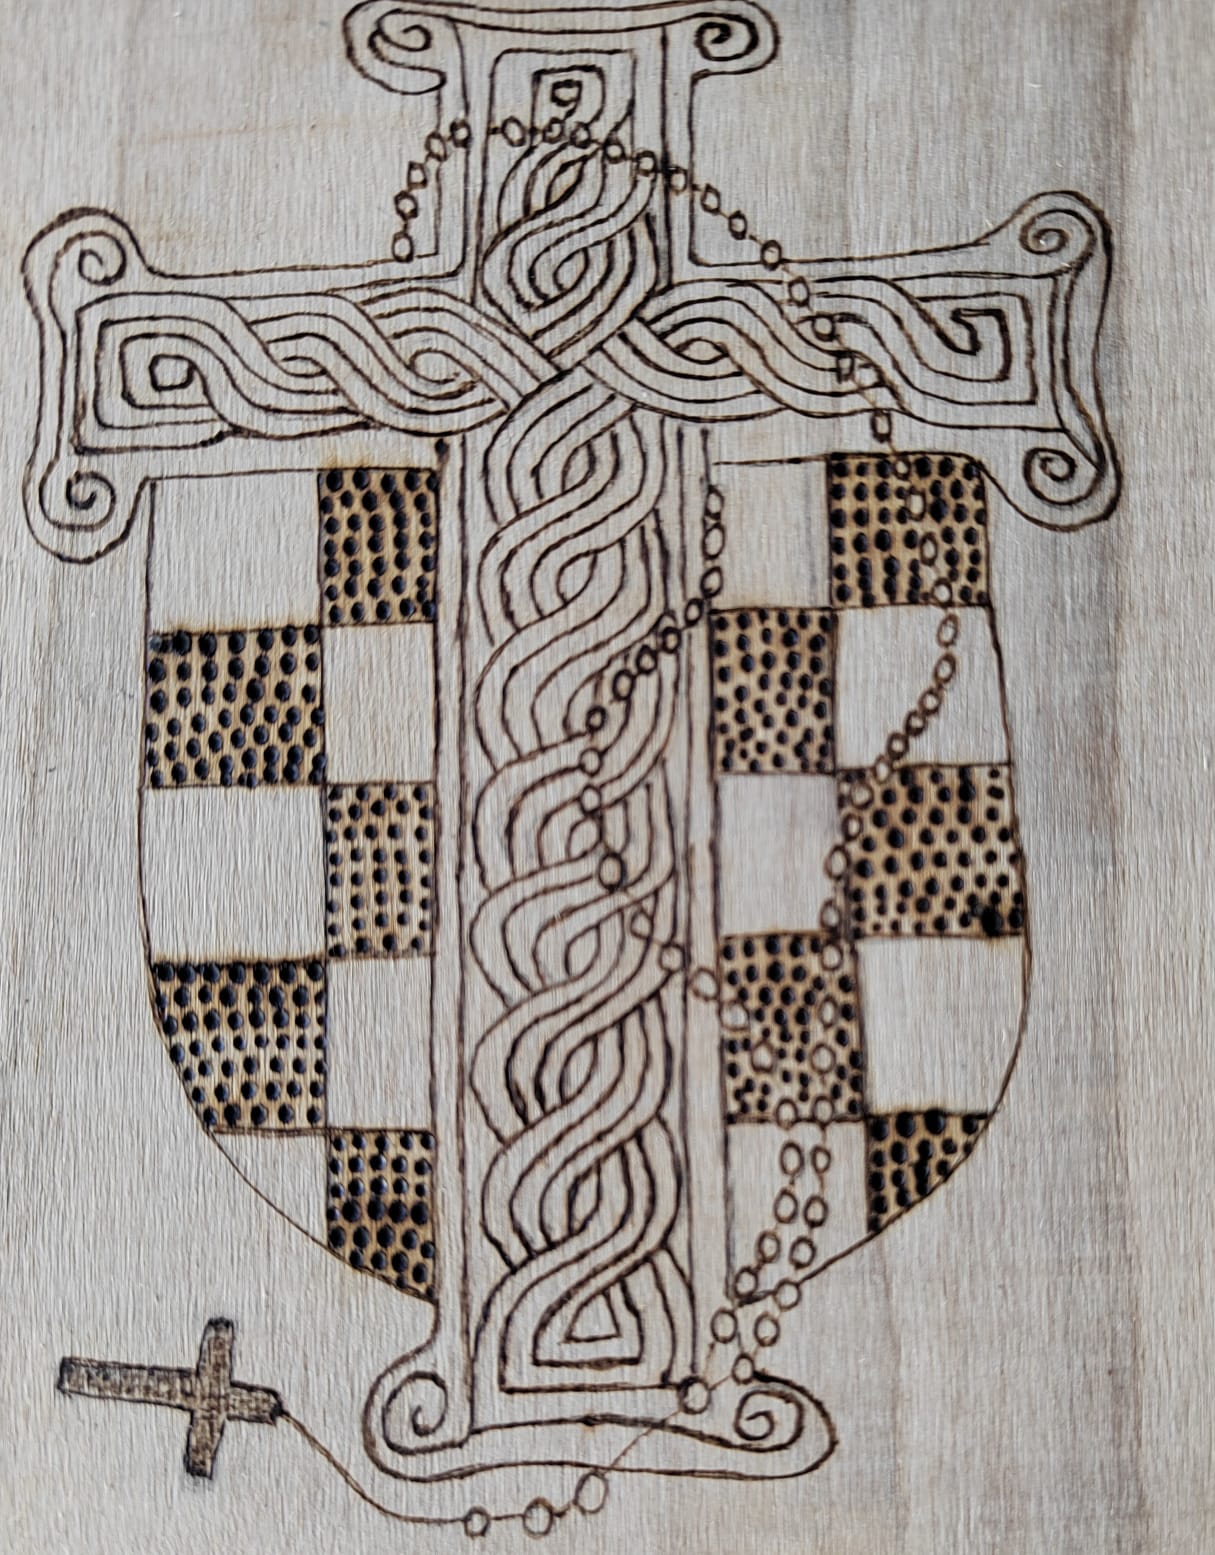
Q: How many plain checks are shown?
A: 10